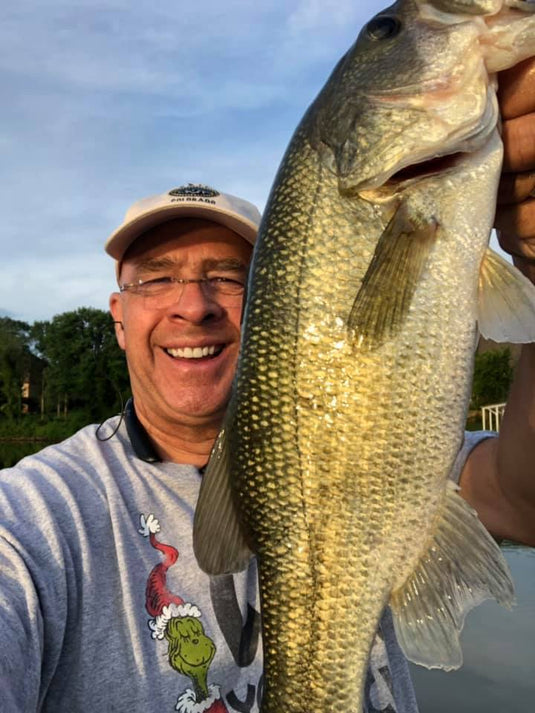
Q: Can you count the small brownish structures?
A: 1